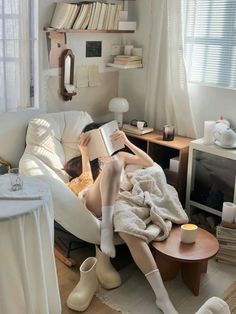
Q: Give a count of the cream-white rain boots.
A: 2